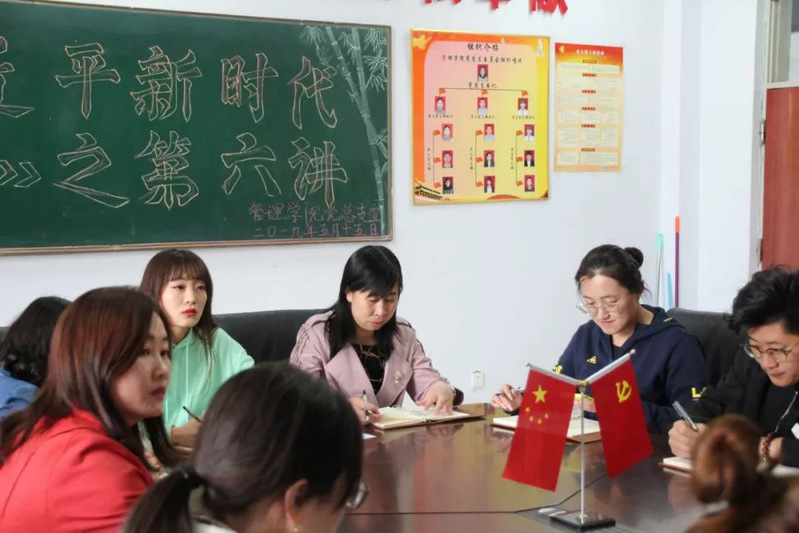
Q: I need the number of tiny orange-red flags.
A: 12